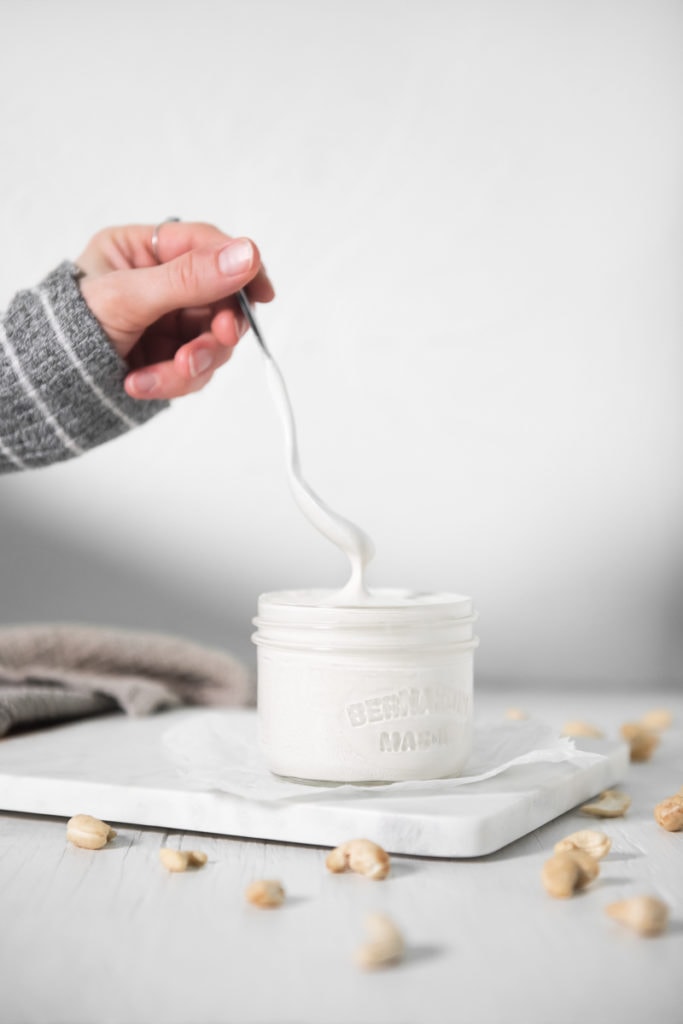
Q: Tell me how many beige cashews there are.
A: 14